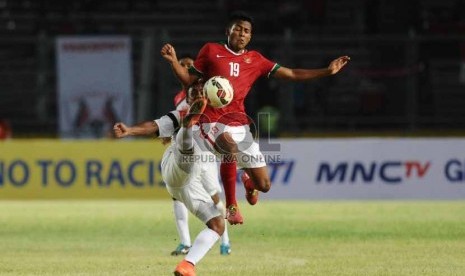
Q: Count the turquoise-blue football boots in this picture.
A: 2